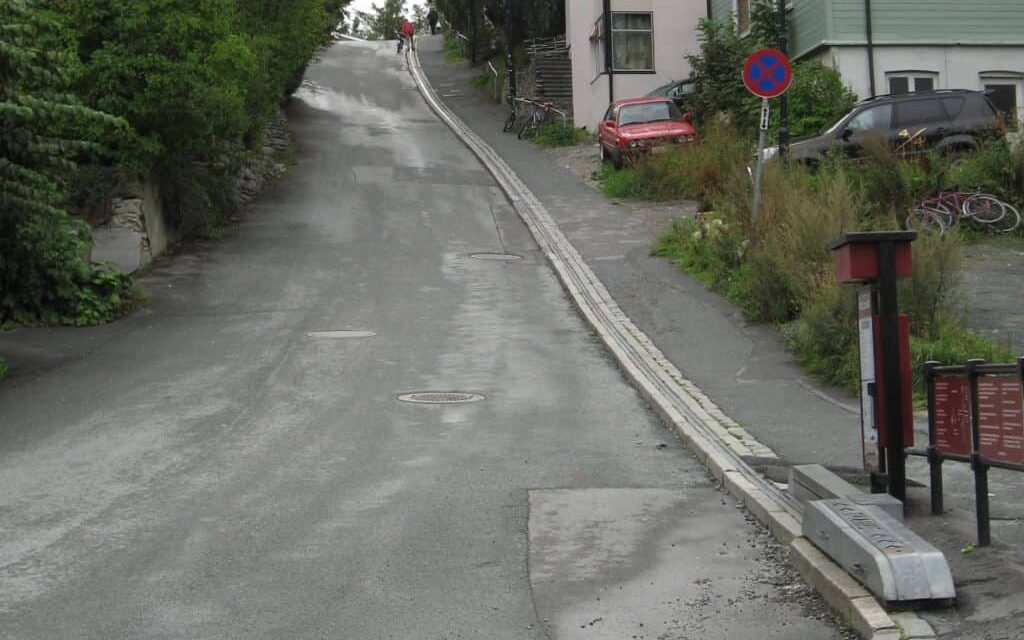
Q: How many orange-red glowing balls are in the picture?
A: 0